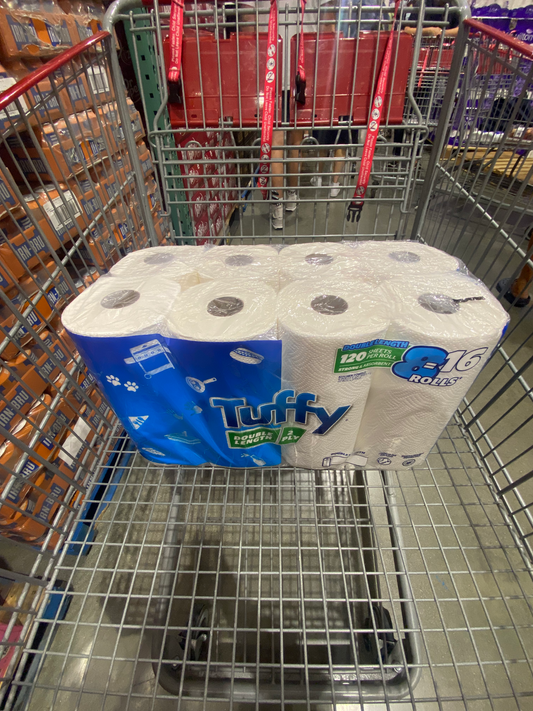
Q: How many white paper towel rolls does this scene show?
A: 8